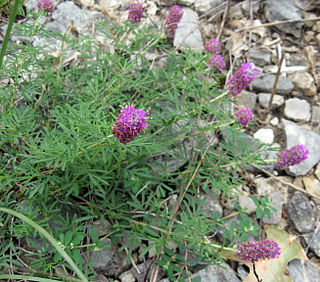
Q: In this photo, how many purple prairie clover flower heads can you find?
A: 10